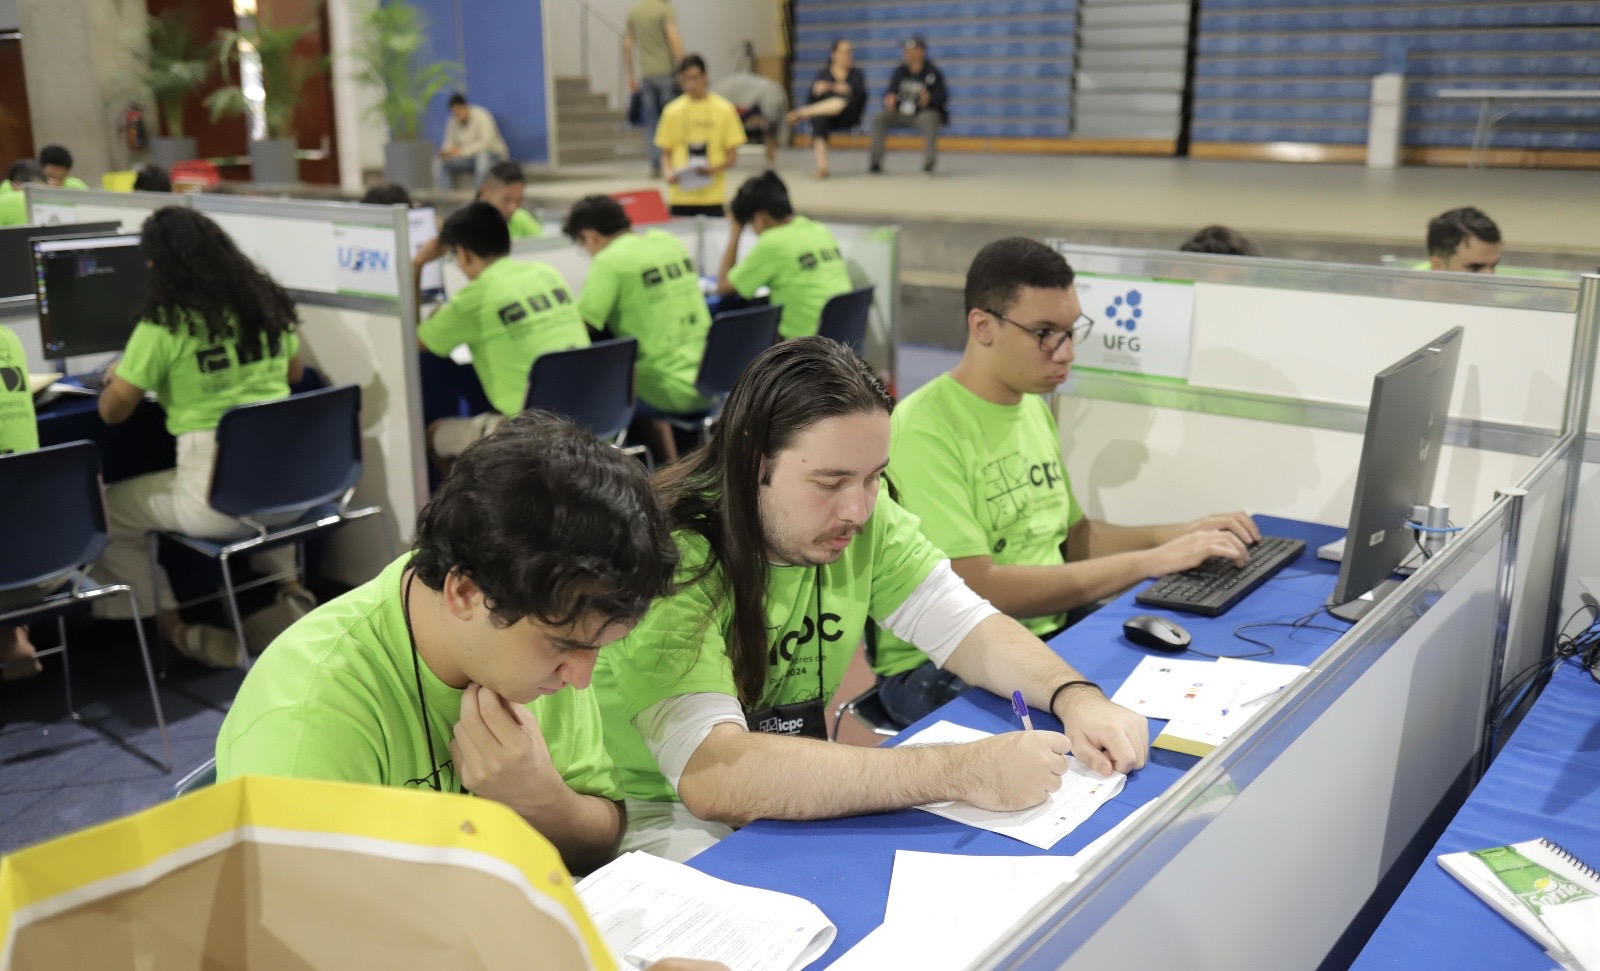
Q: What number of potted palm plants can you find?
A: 3